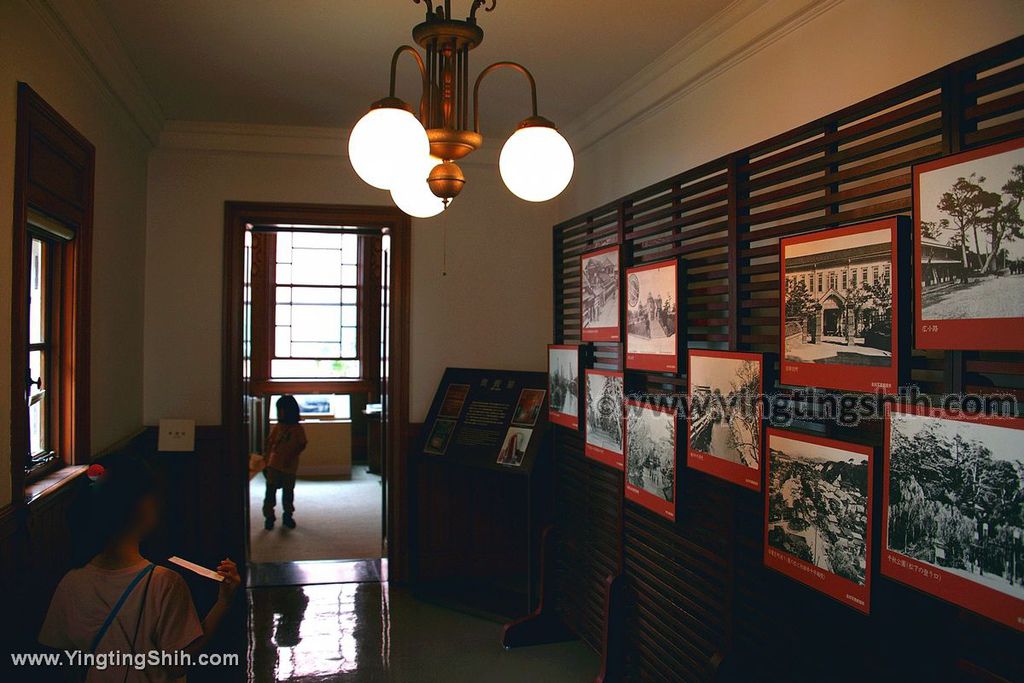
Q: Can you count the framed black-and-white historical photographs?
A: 10